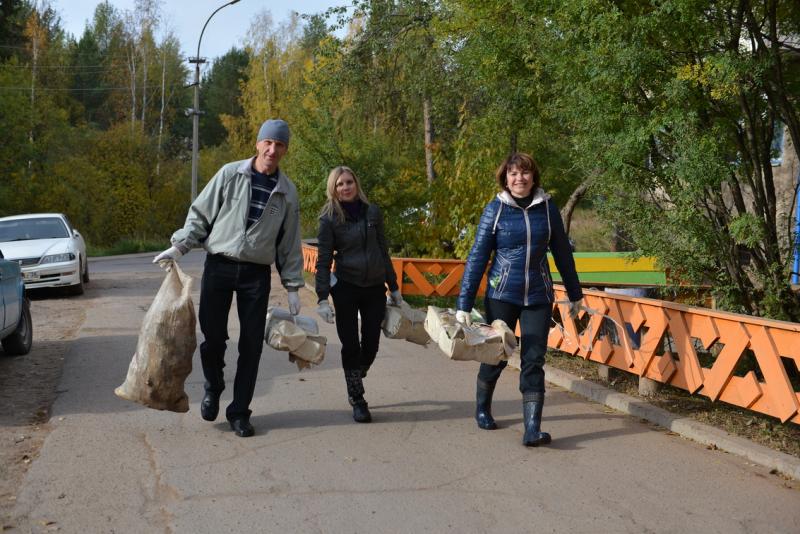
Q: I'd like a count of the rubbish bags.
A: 4